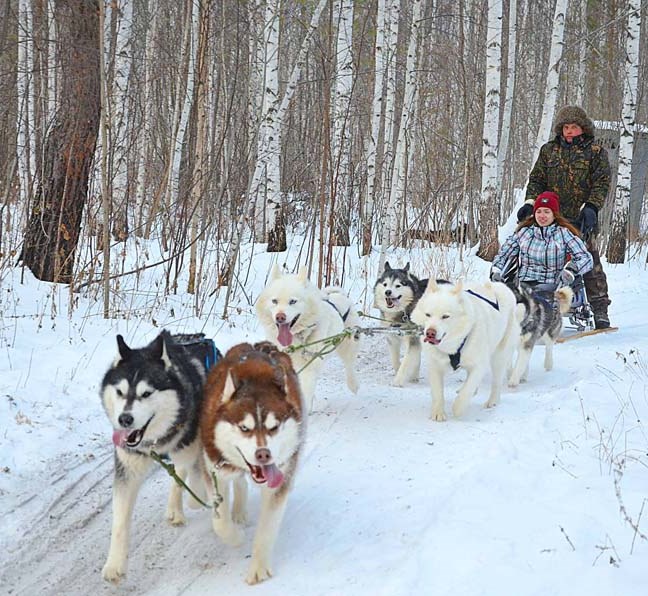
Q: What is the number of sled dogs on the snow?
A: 6